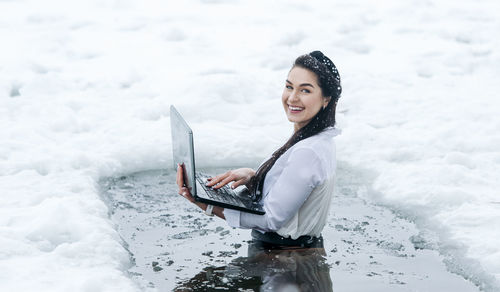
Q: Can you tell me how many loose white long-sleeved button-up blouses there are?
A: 1